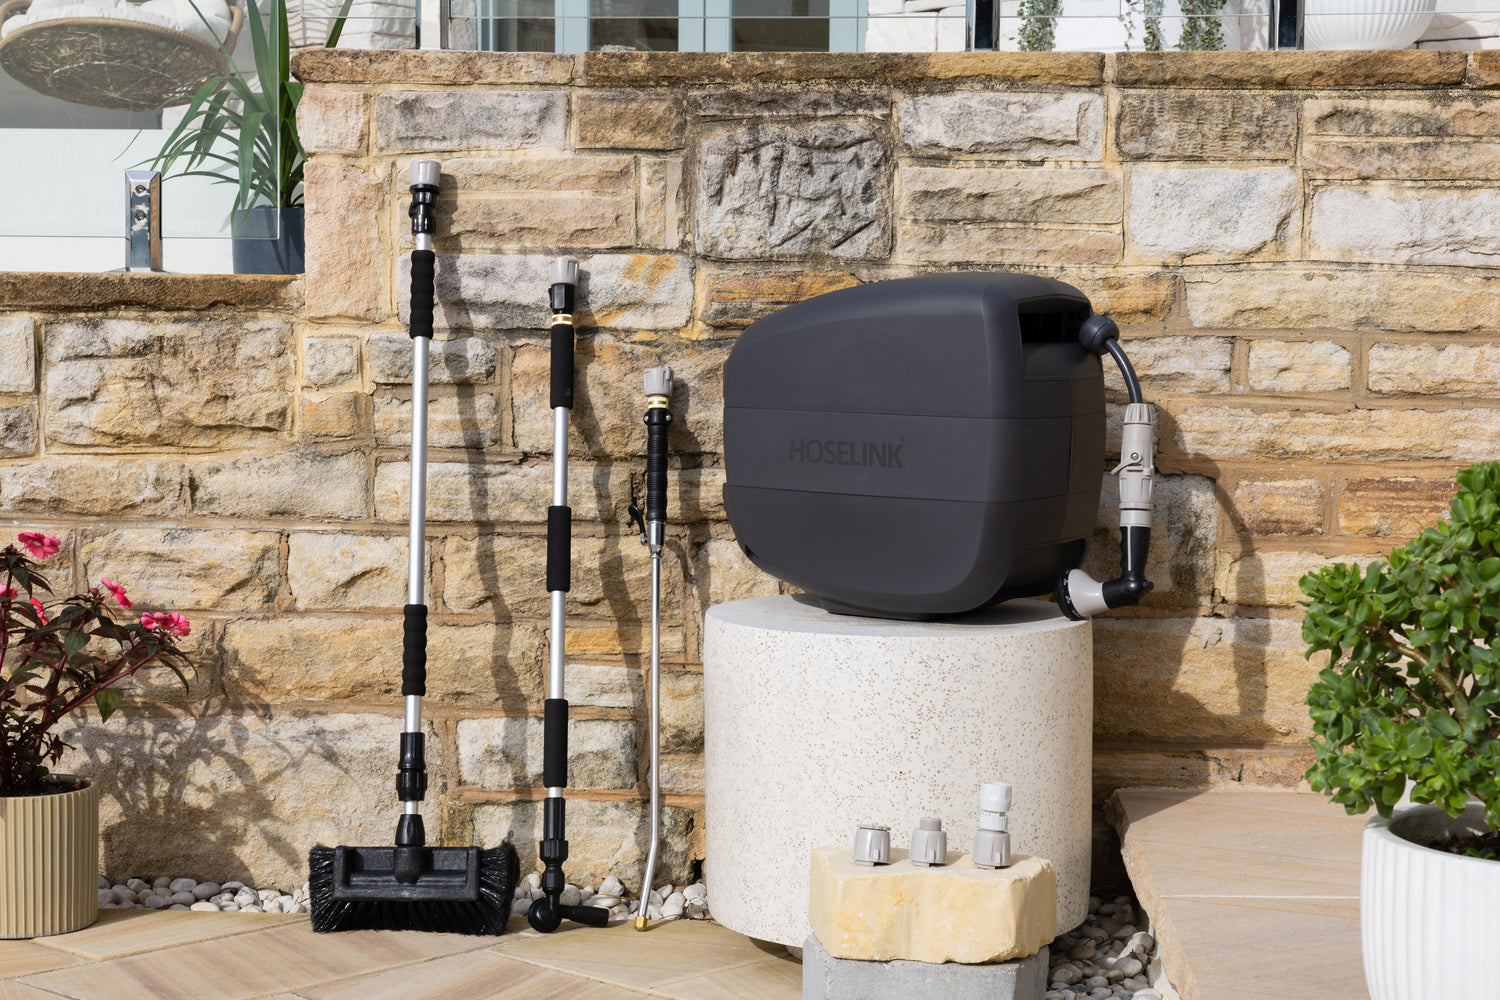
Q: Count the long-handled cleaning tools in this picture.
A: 3